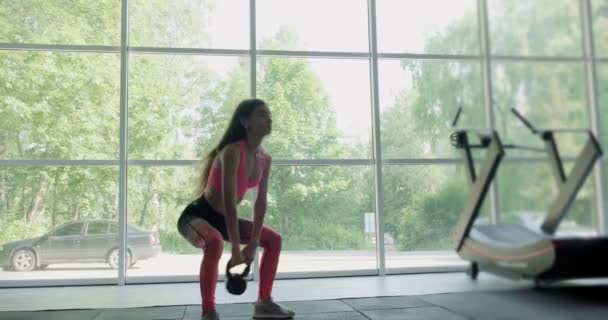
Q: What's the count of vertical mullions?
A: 5